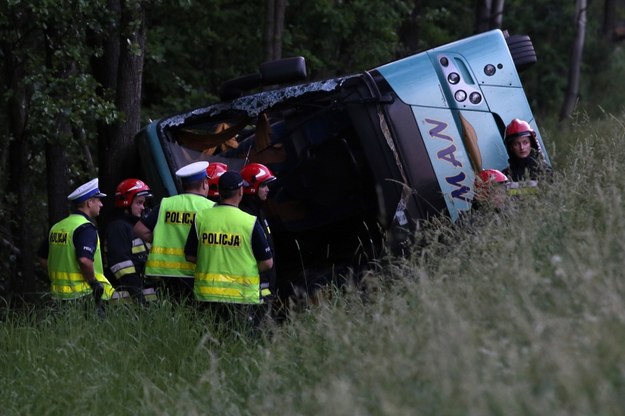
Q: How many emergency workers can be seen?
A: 8